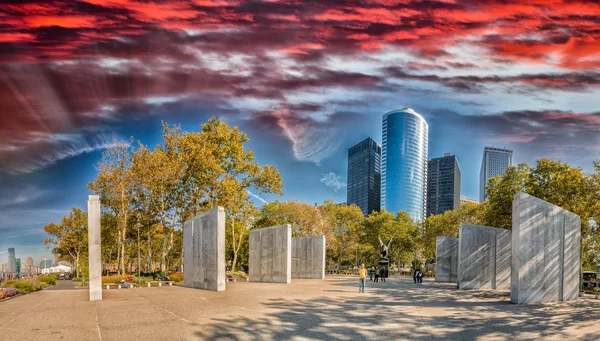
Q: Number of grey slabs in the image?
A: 7